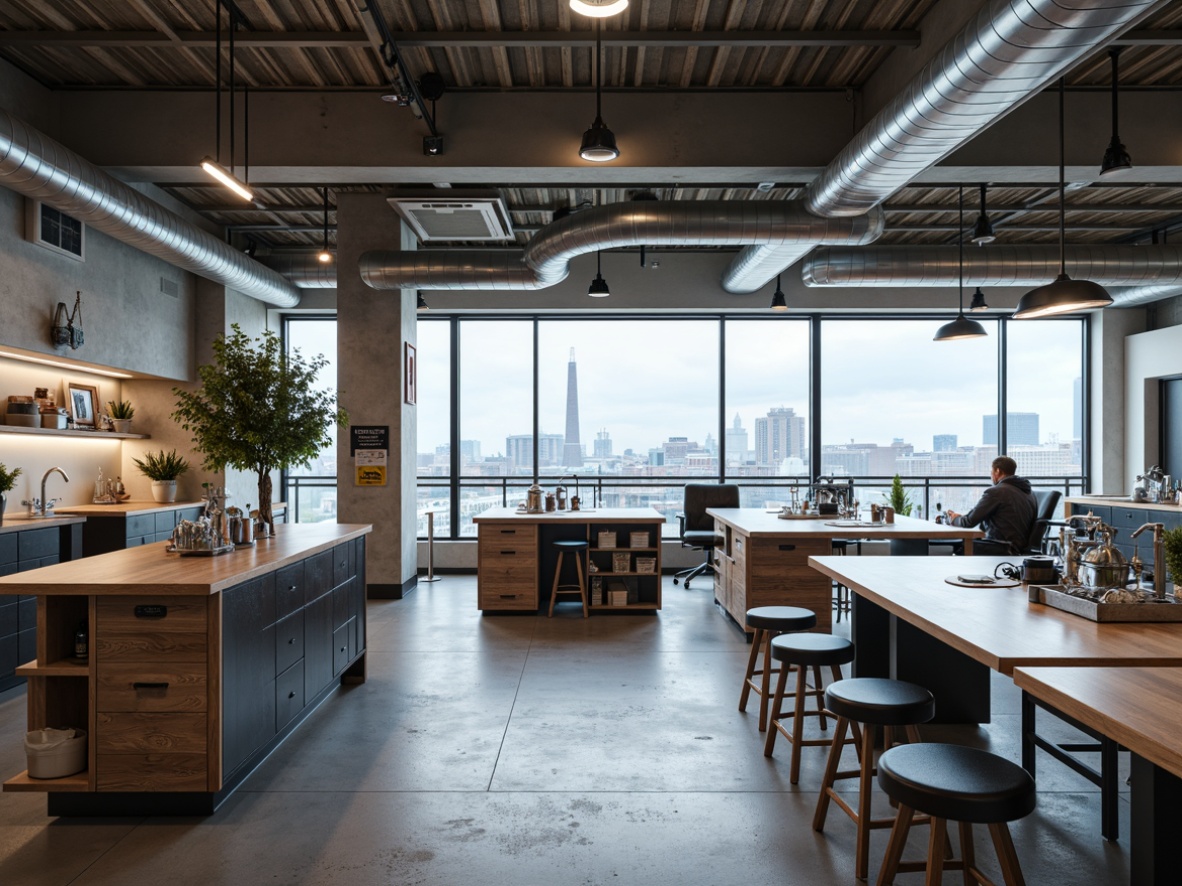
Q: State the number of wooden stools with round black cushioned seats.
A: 5